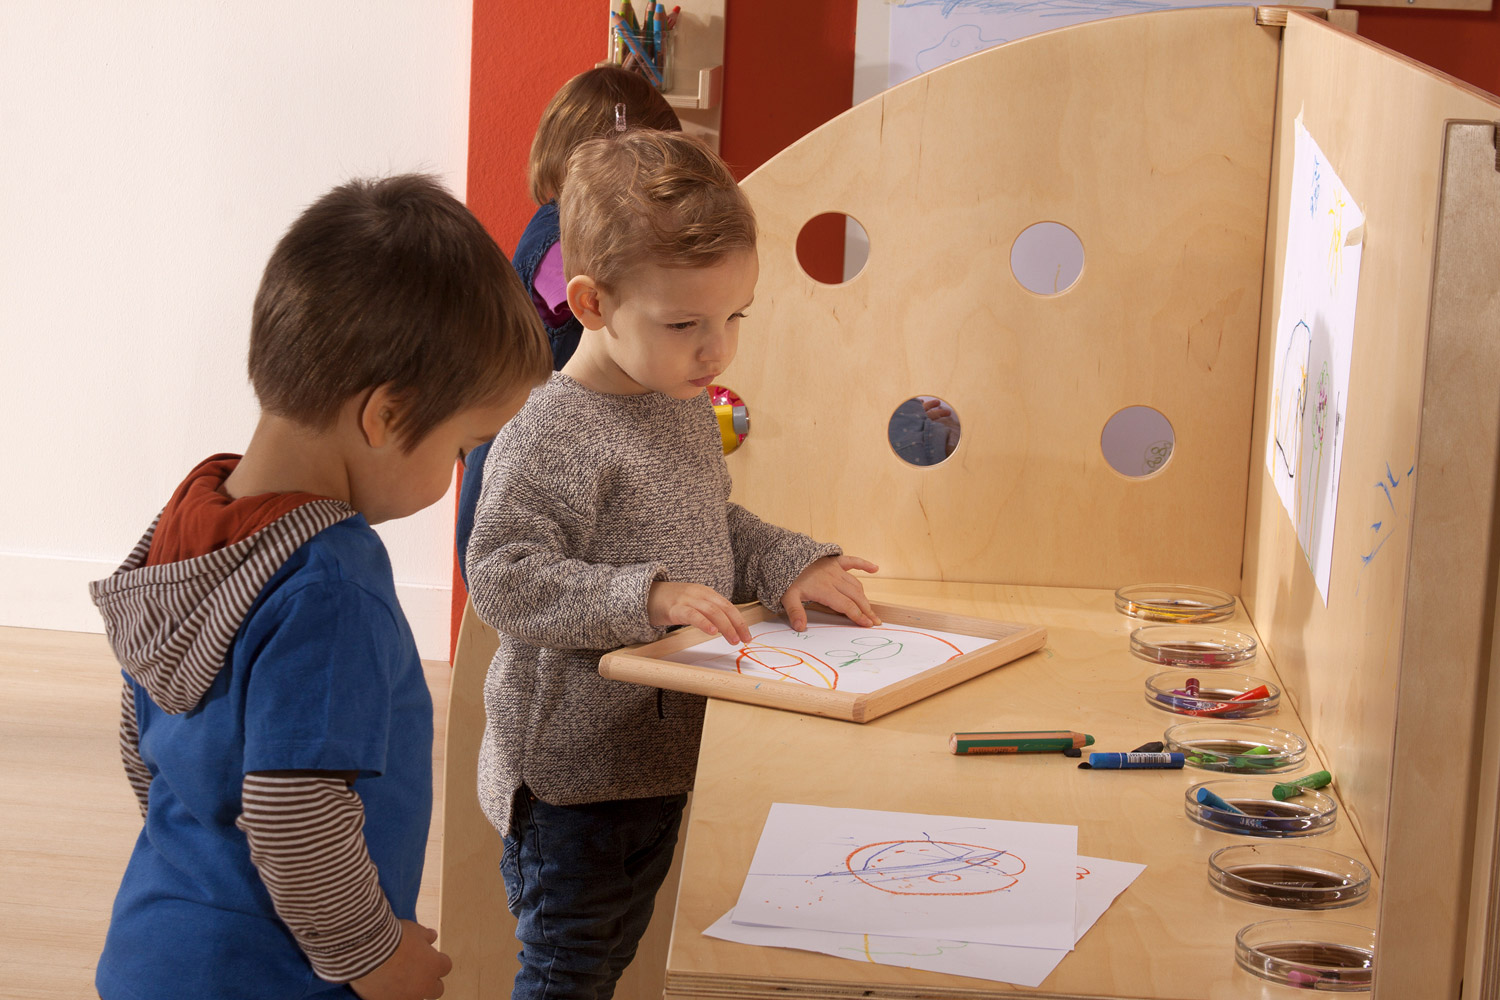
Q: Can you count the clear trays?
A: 7